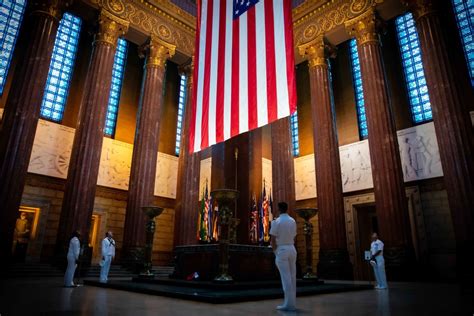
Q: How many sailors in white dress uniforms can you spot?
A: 4